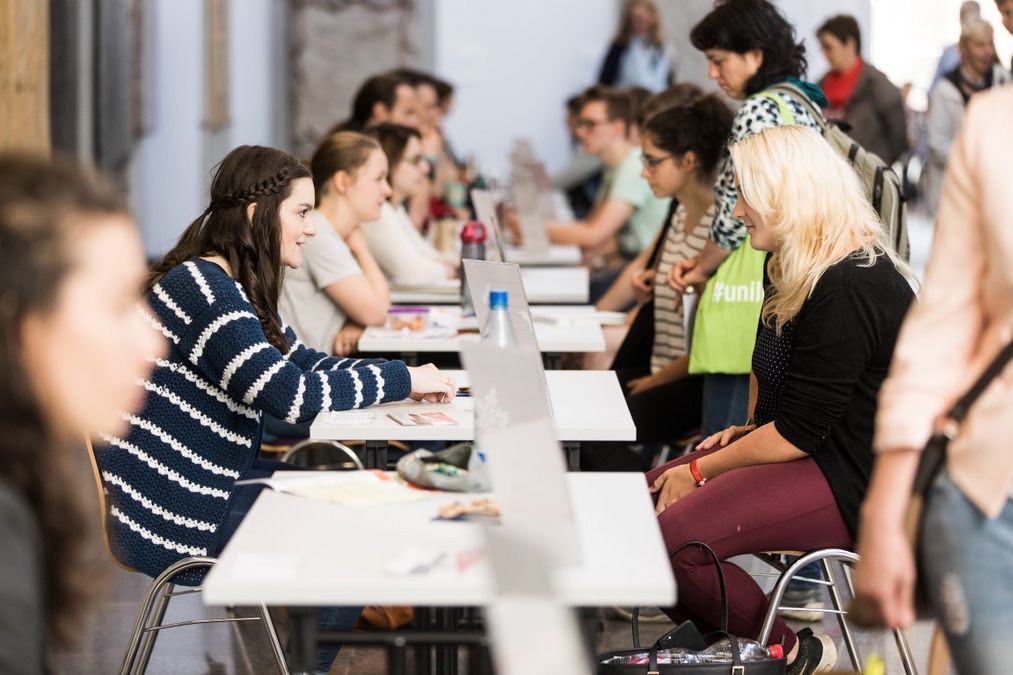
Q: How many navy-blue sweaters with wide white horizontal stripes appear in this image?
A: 1